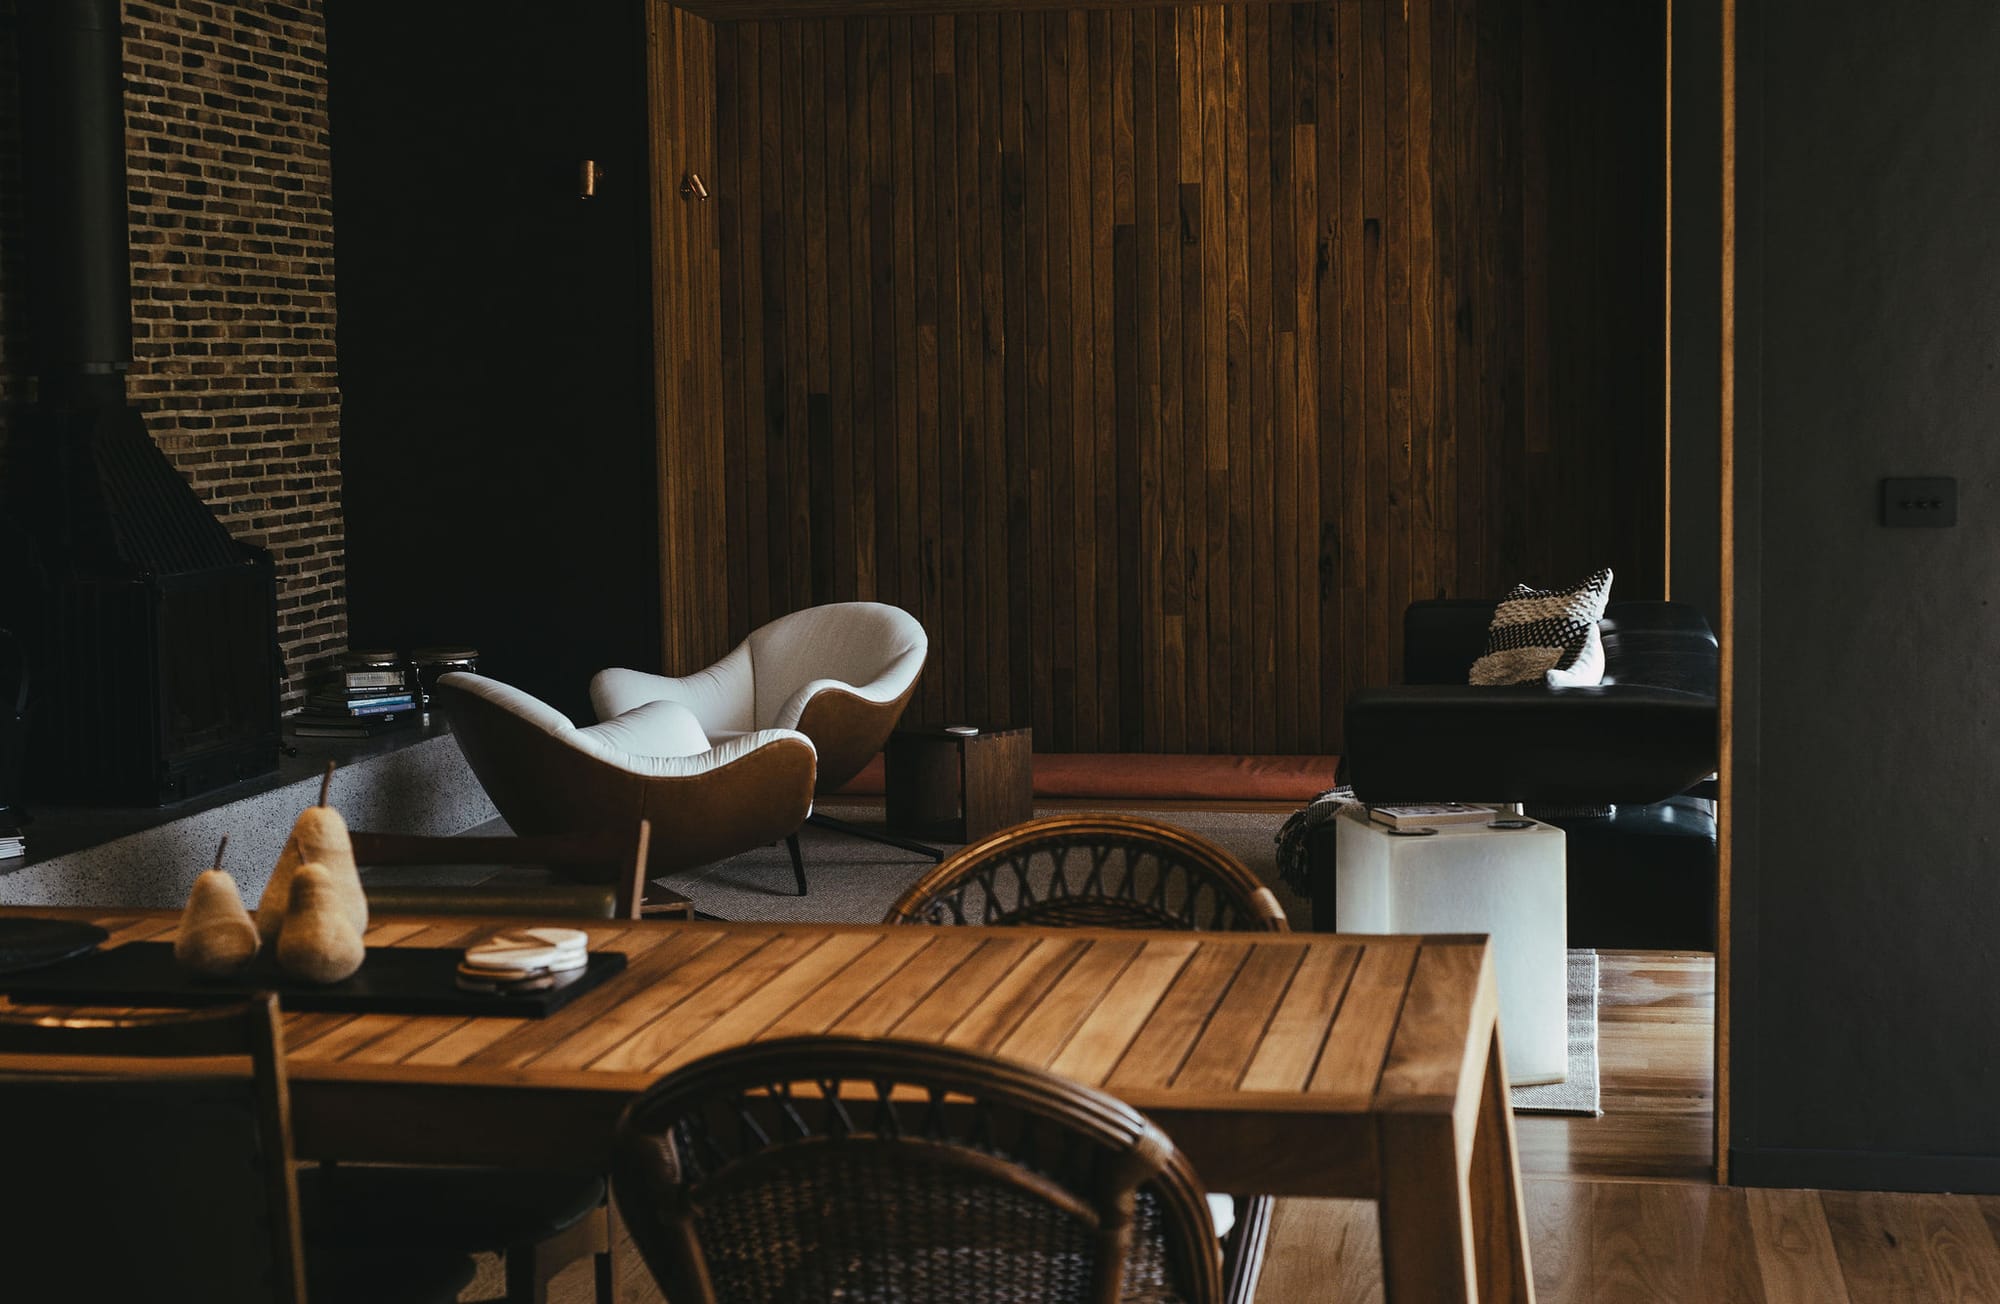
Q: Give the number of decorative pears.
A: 3